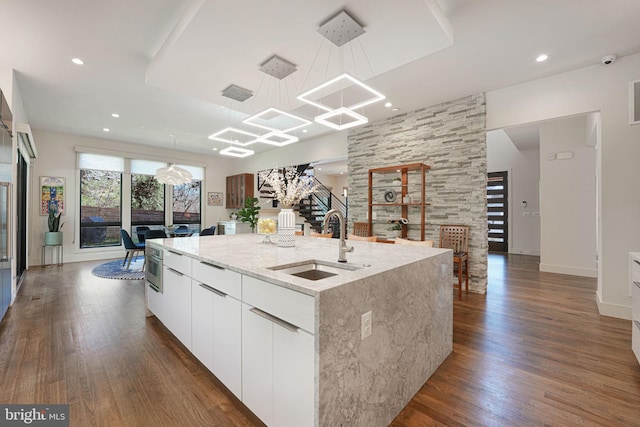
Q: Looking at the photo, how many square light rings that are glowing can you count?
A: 6